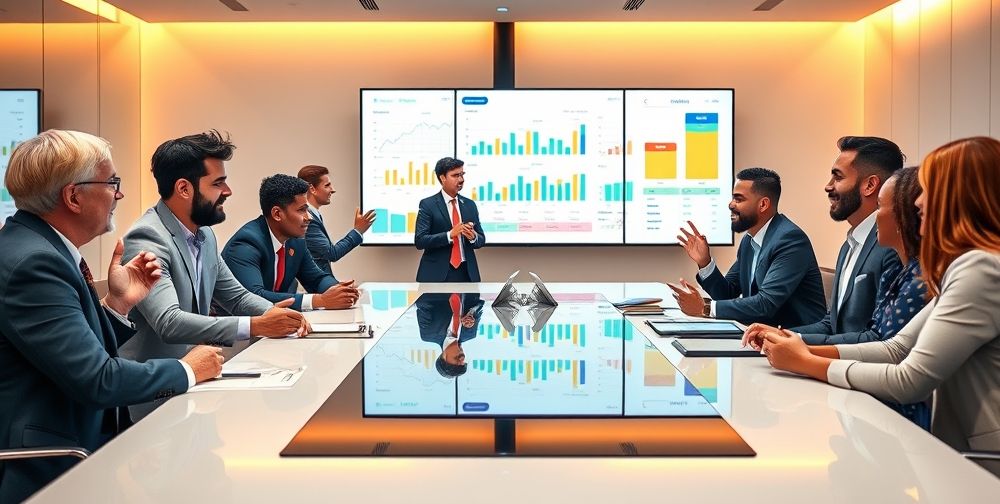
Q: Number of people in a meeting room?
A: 9